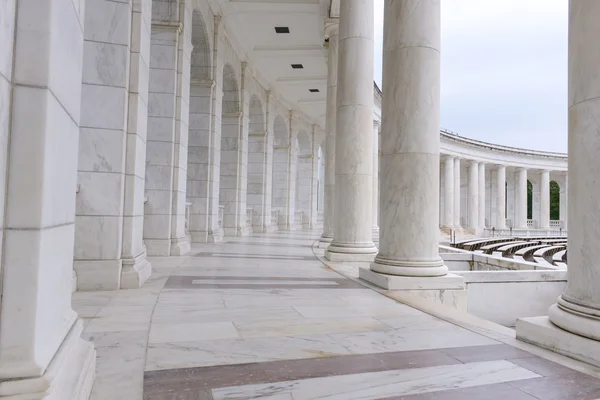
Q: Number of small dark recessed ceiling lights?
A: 3